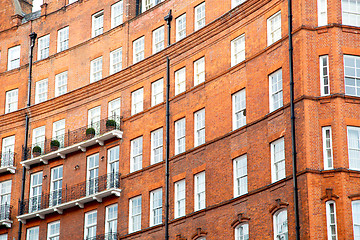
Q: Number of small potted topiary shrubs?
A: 4